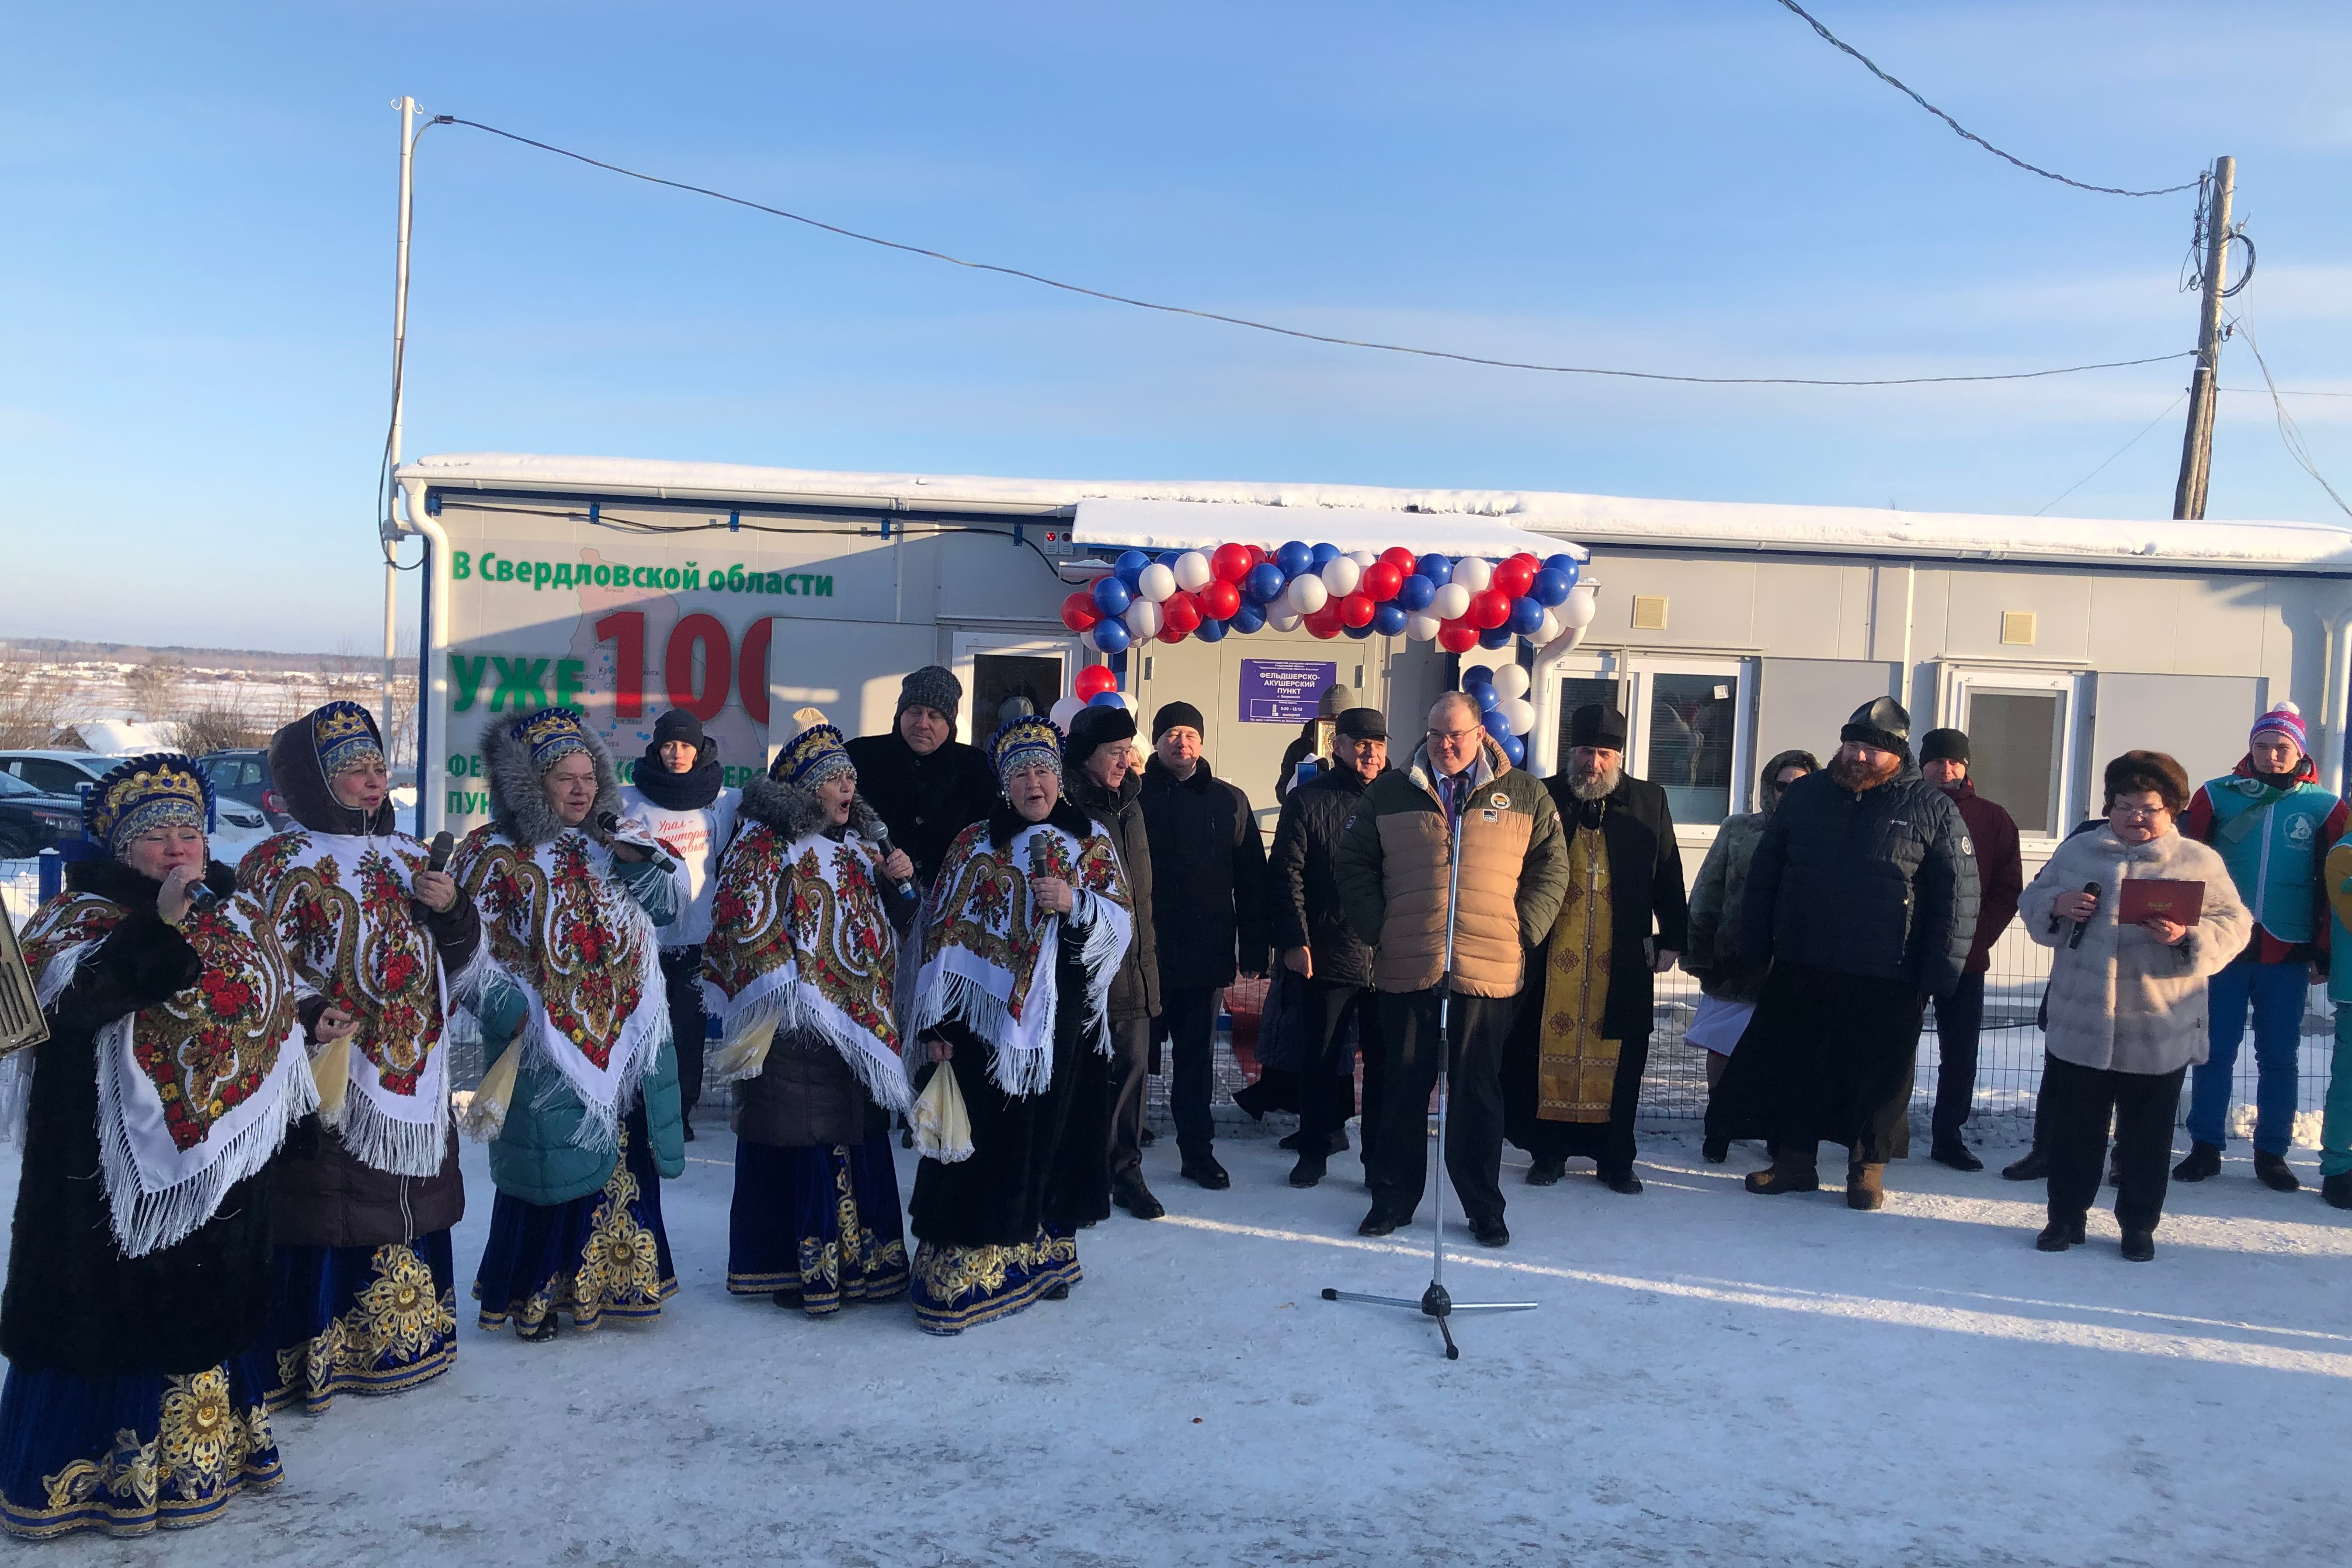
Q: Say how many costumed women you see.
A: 5